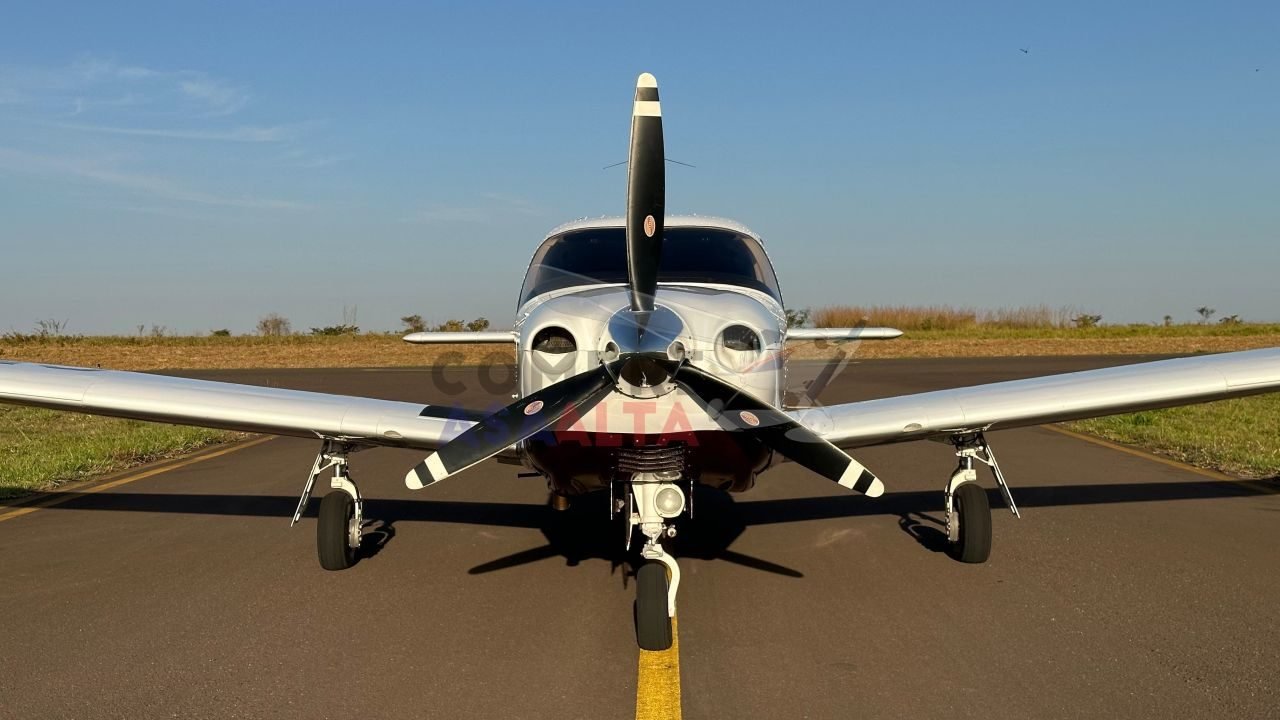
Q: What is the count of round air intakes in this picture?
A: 2